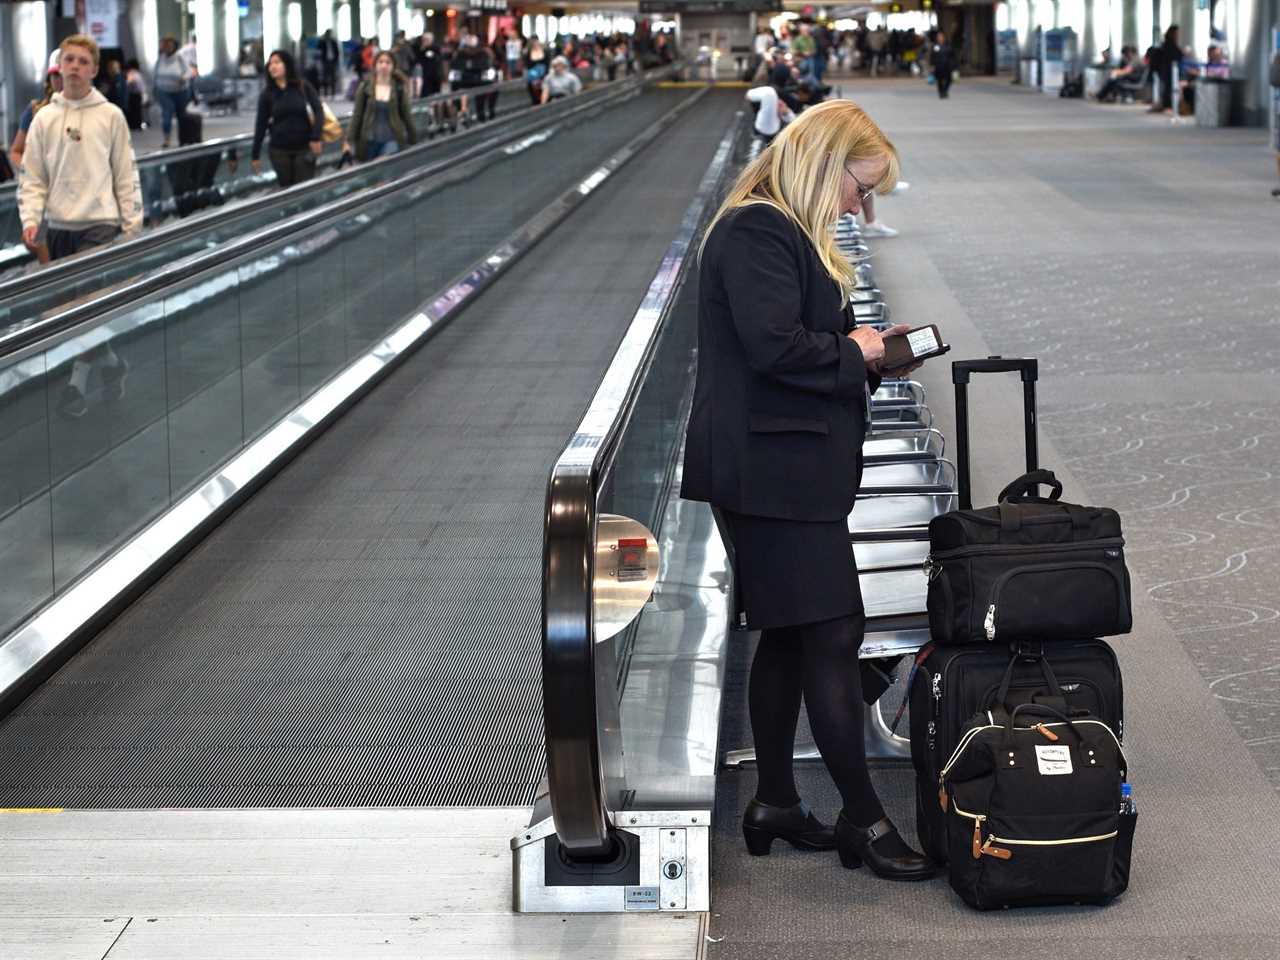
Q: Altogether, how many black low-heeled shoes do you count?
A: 2